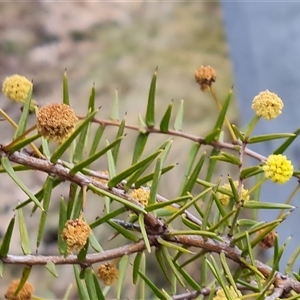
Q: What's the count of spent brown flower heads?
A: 6